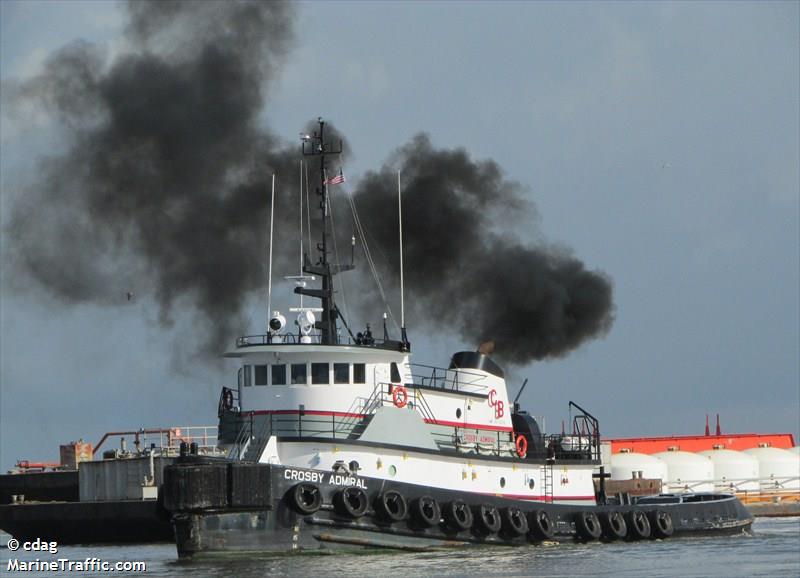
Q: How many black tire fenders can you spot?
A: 12